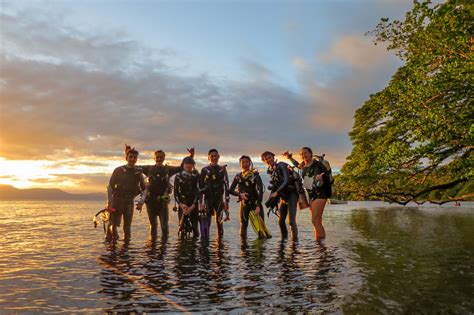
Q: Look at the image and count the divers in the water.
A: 7